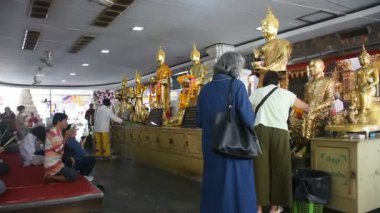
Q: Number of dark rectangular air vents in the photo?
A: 4